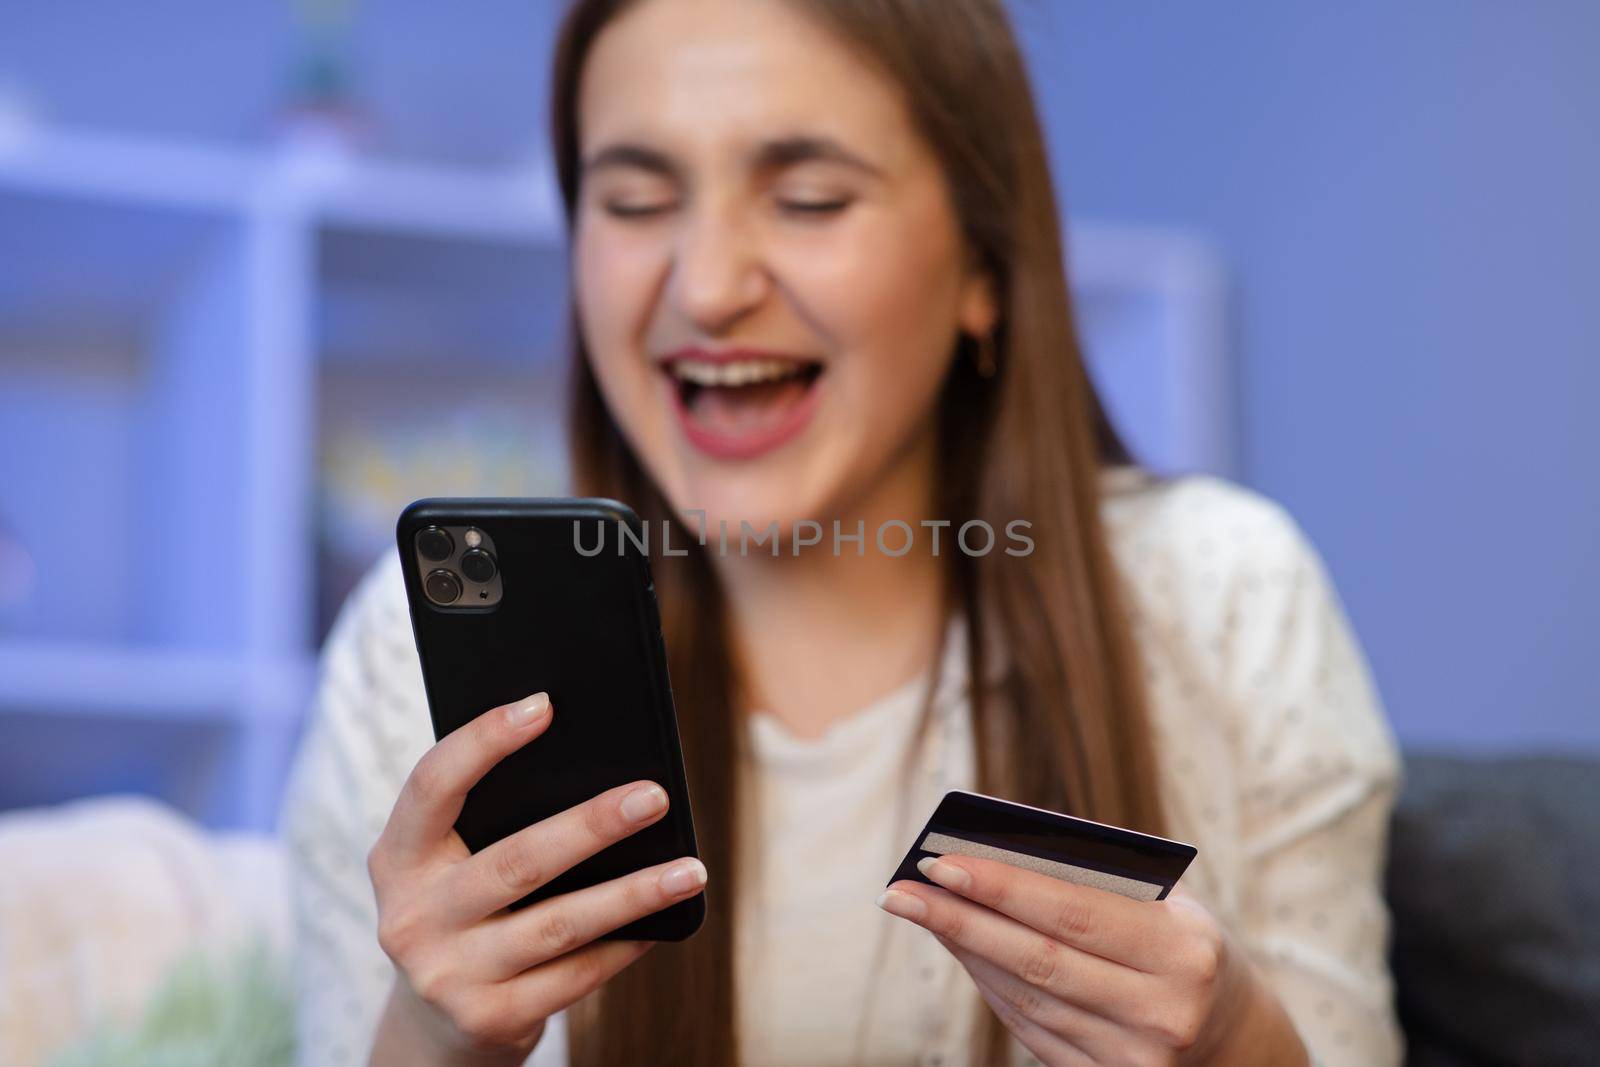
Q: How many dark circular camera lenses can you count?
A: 3